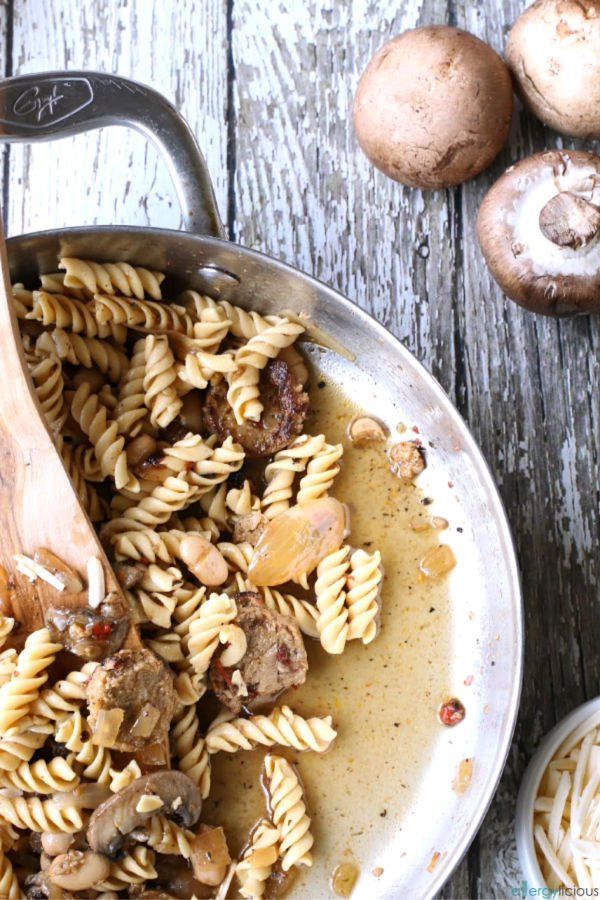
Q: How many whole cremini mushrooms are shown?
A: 3